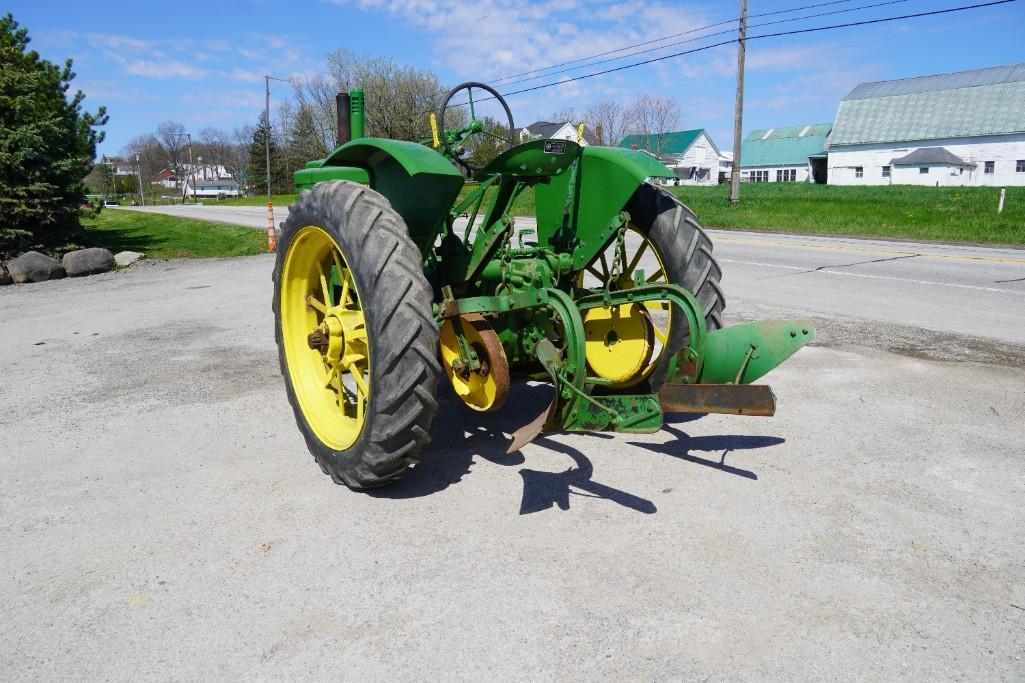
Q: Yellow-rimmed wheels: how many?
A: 4